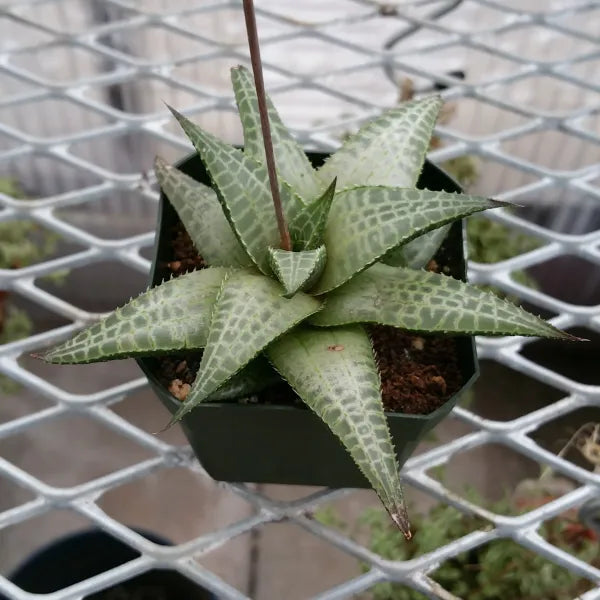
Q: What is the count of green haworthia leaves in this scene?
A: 13